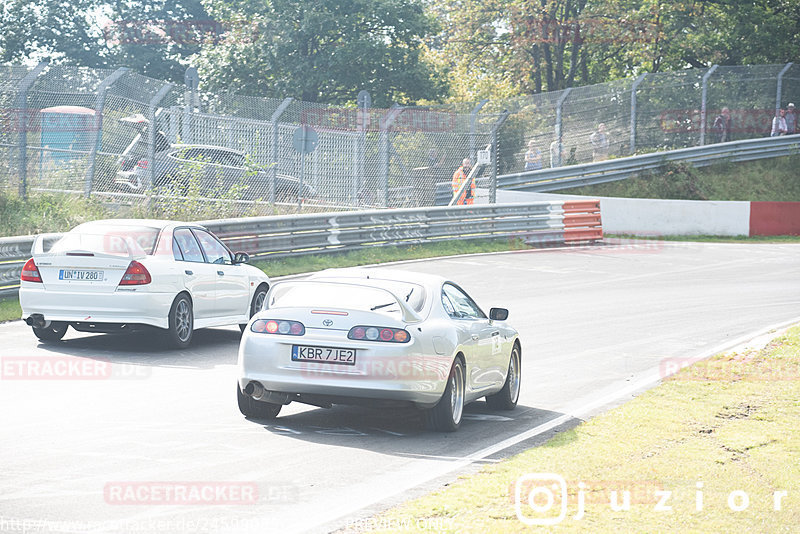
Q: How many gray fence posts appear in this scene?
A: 11